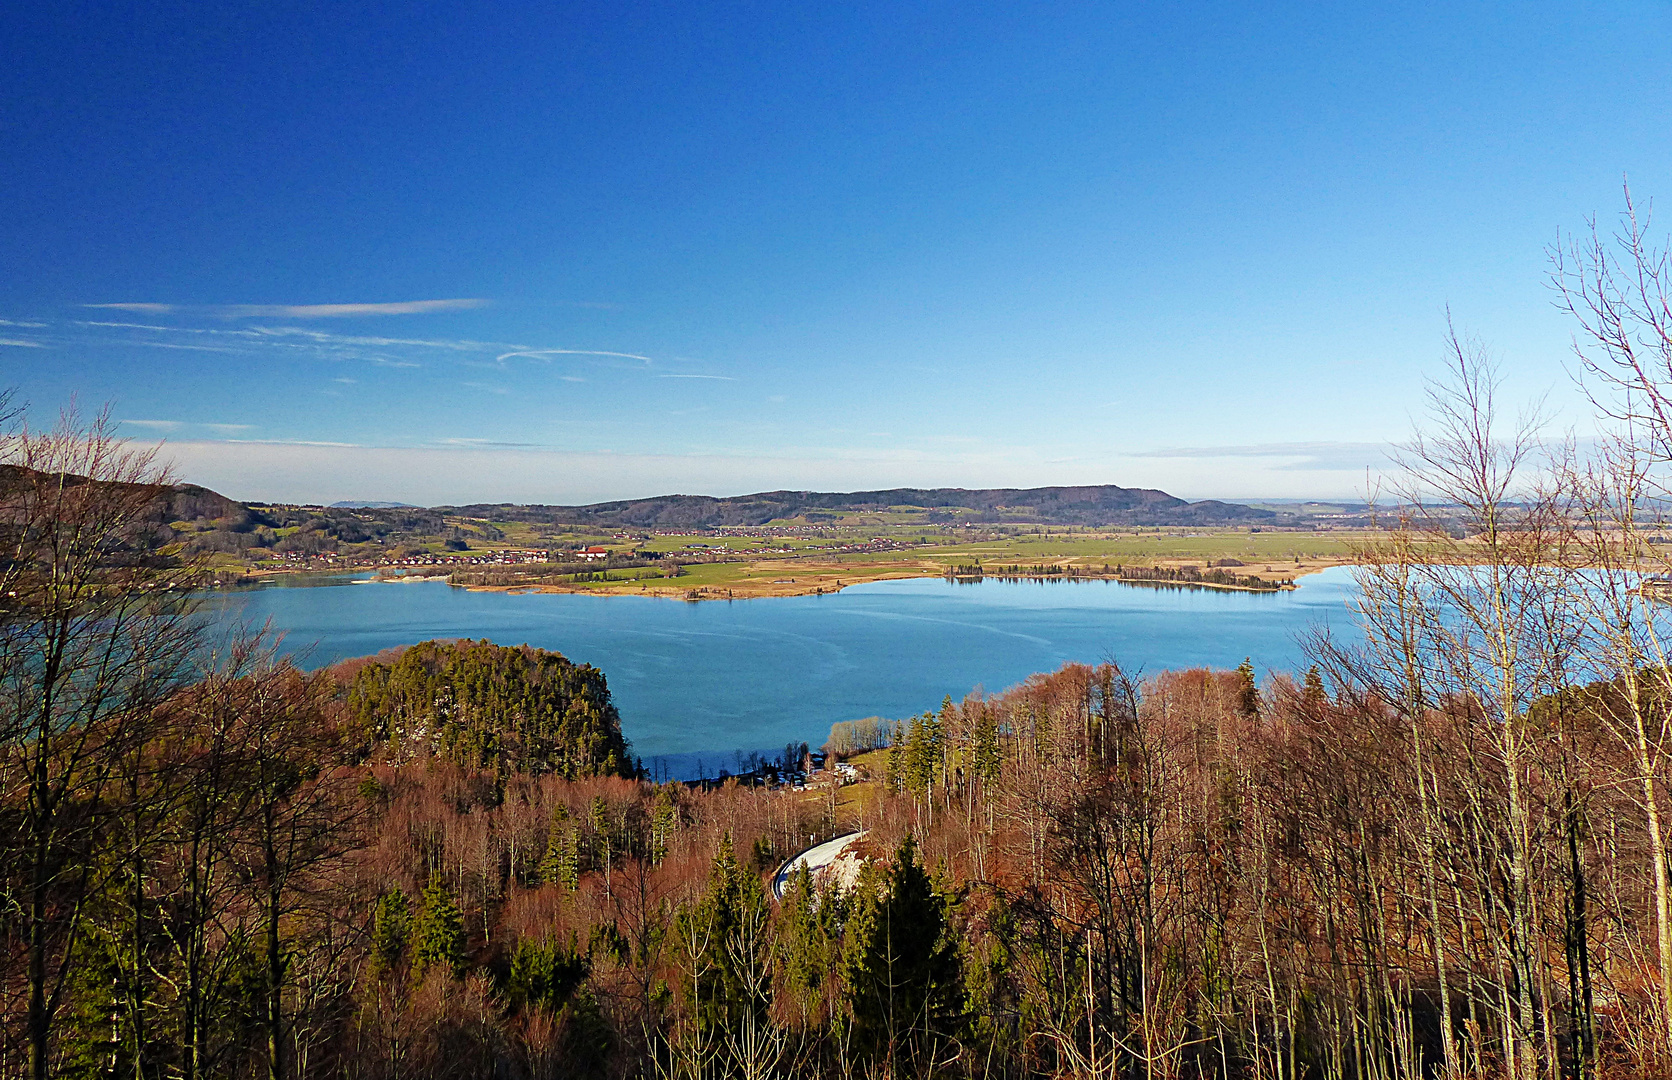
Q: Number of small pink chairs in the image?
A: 0